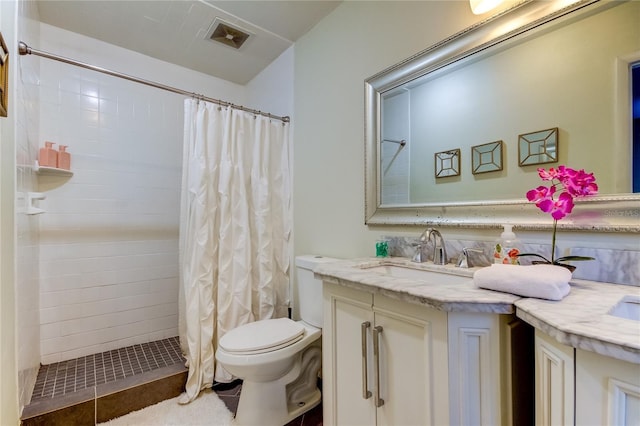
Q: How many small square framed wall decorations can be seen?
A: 3